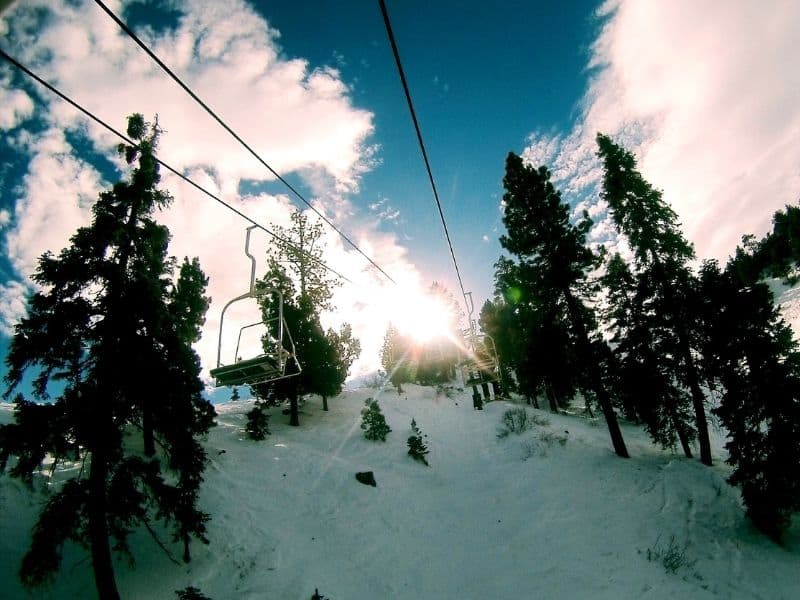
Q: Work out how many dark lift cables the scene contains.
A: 3